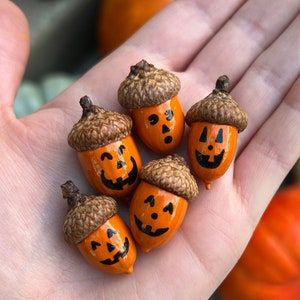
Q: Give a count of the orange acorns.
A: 5